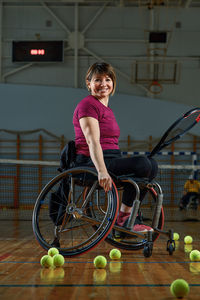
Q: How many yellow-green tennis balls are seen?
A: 9